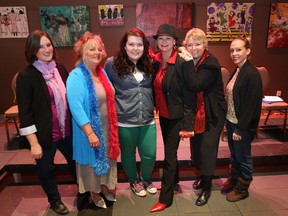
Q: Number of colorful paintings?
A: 6